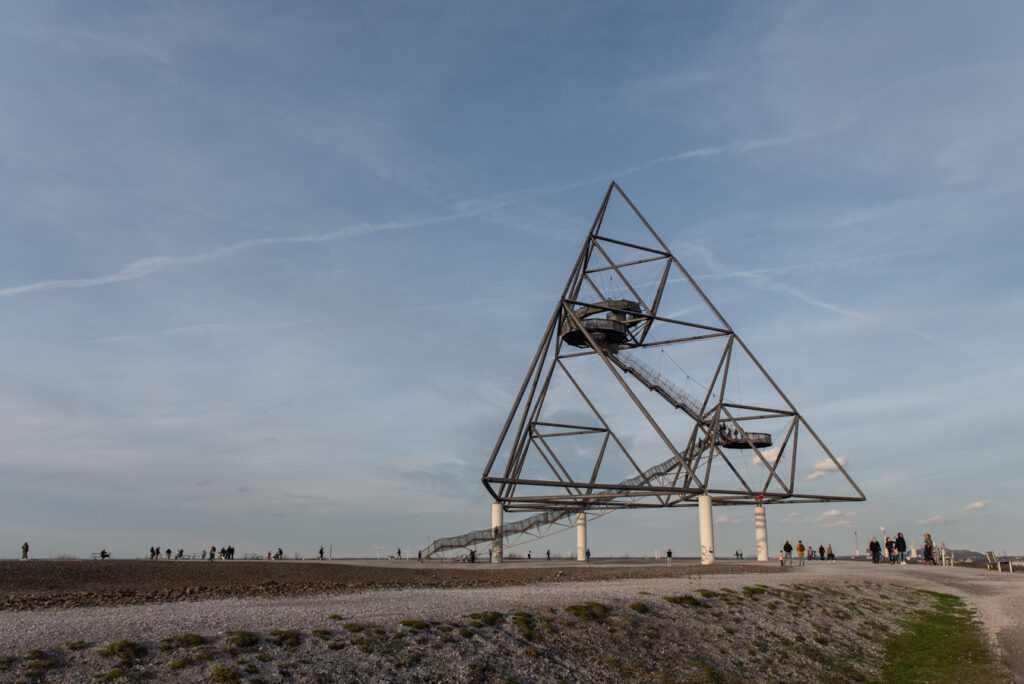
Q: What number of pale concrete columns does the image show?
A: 4